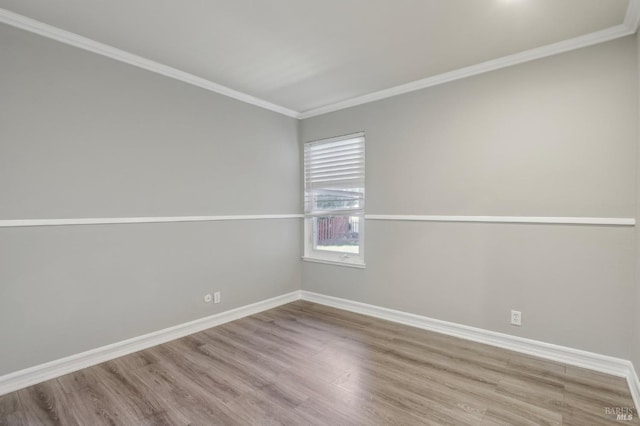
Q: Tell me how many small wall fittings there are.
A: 3